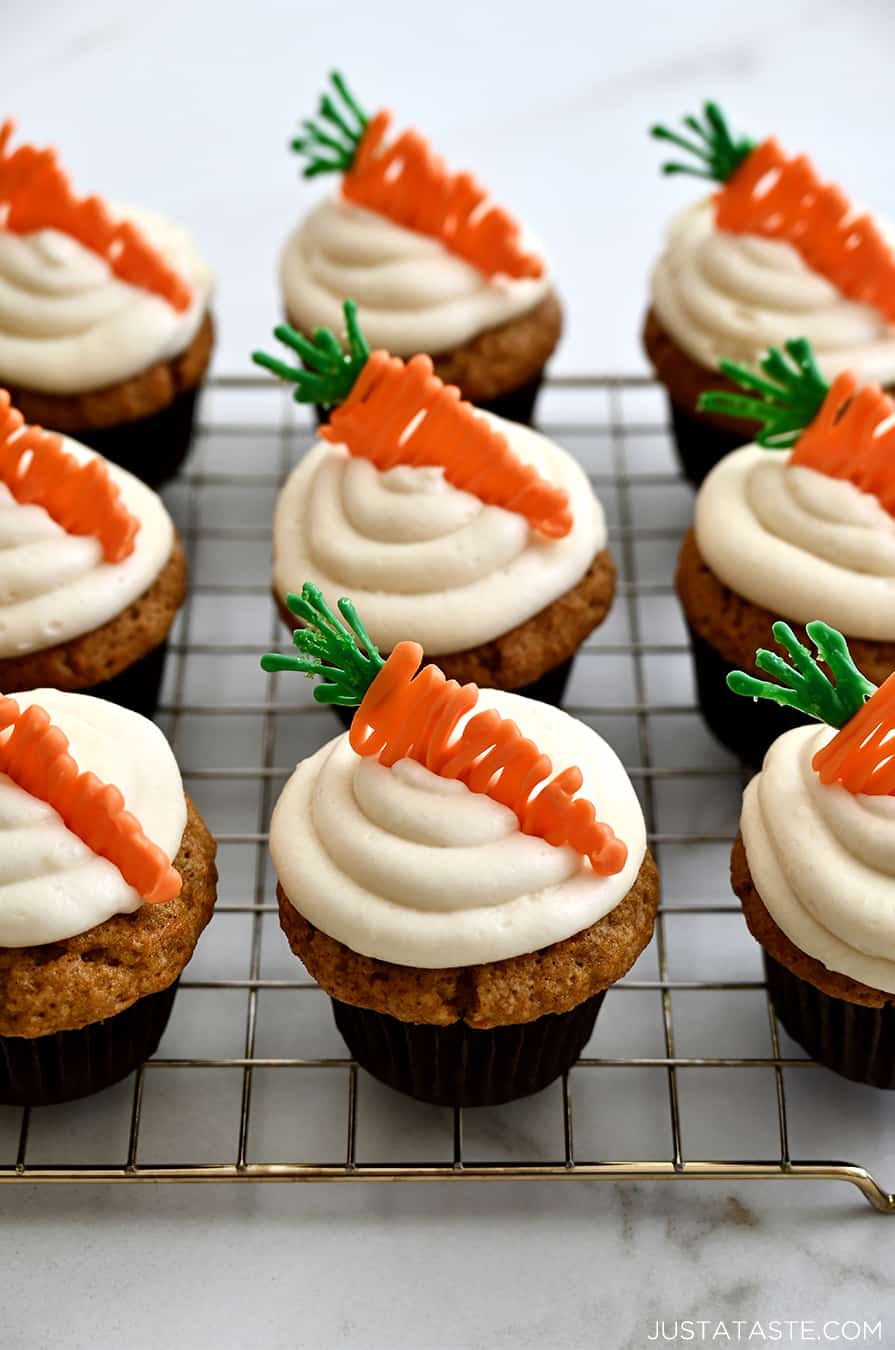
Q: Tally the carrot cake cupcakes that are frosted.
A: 9